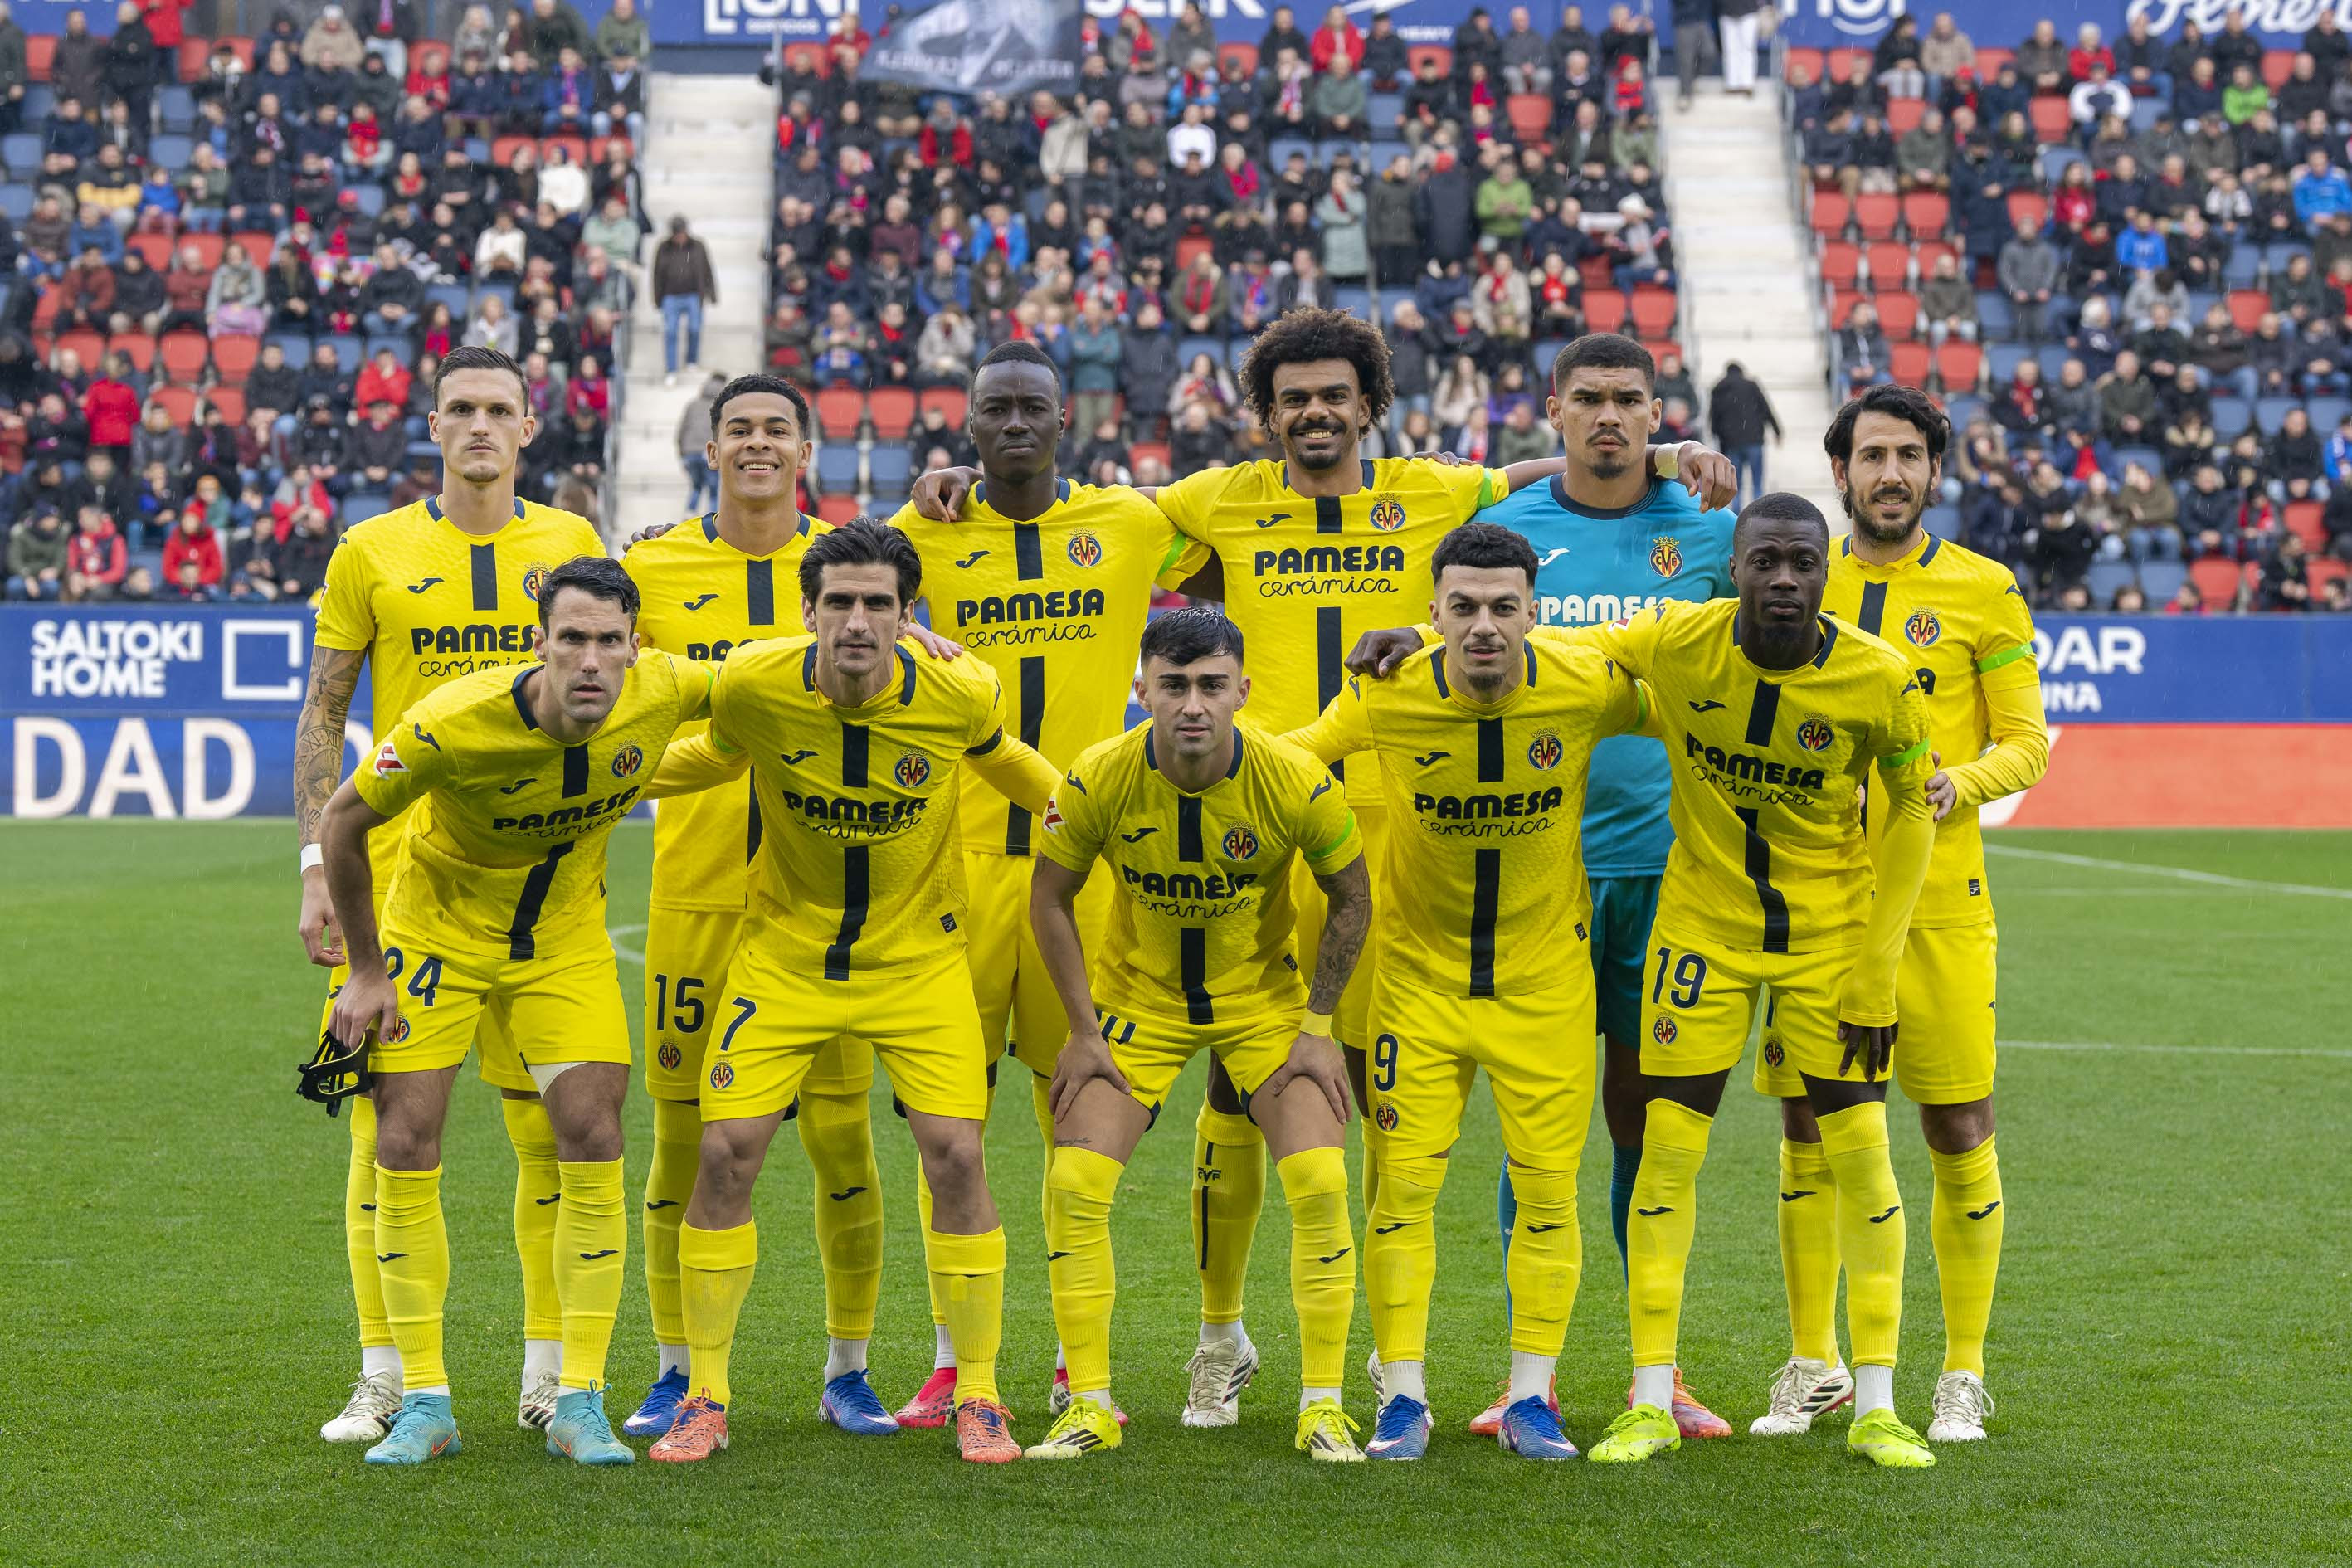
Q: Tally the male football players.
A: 11